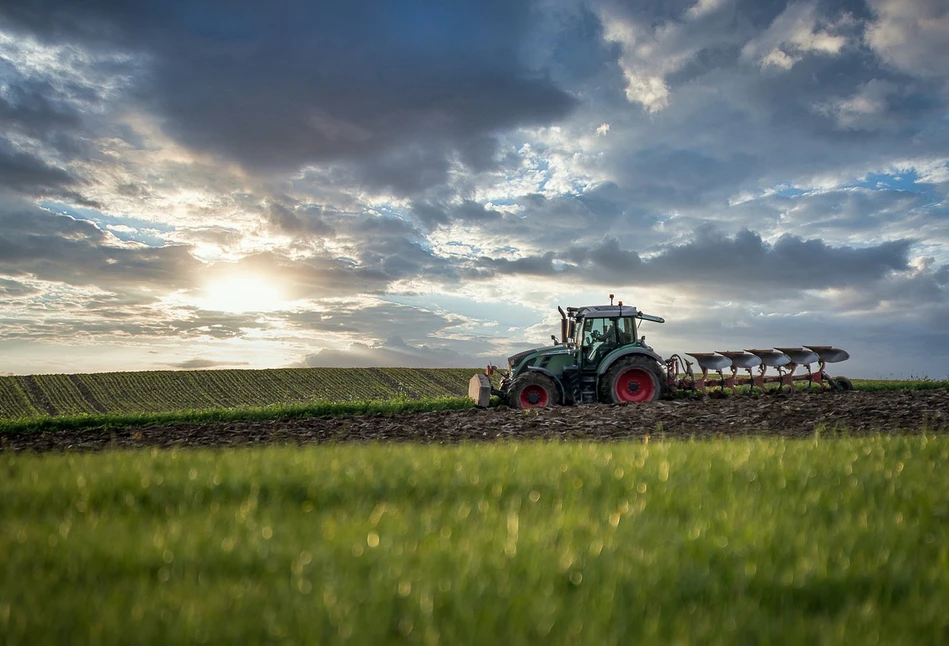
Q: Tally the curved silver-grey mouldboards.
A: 5